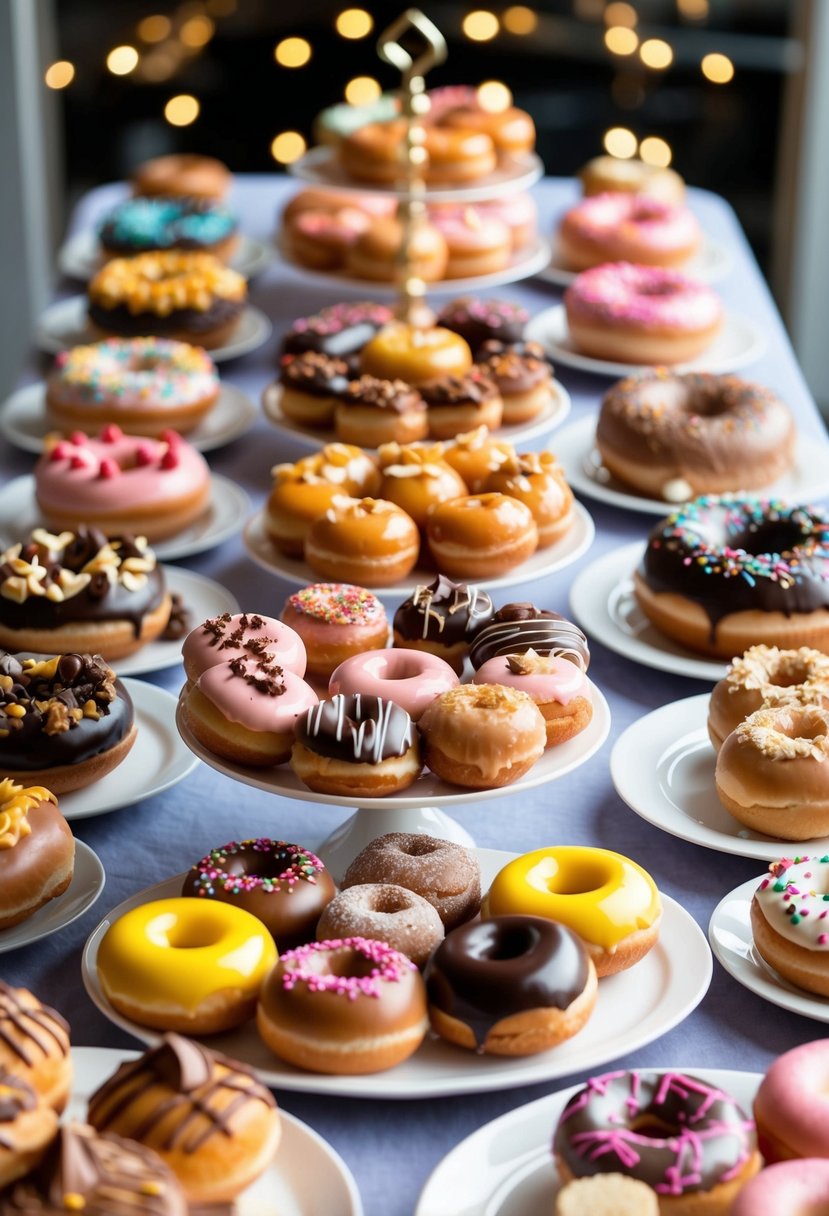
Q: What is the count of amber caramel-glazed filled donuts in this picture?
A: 7